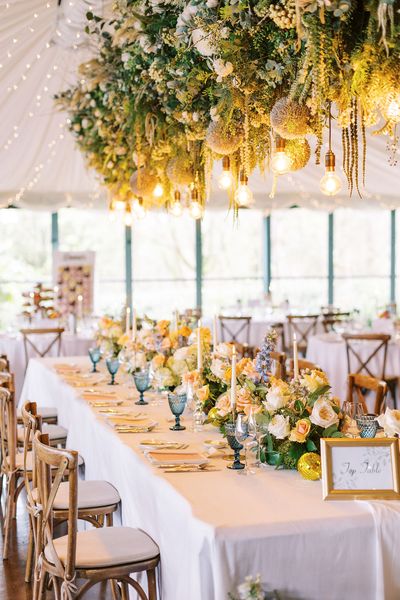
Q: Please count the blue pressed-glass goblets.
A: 6